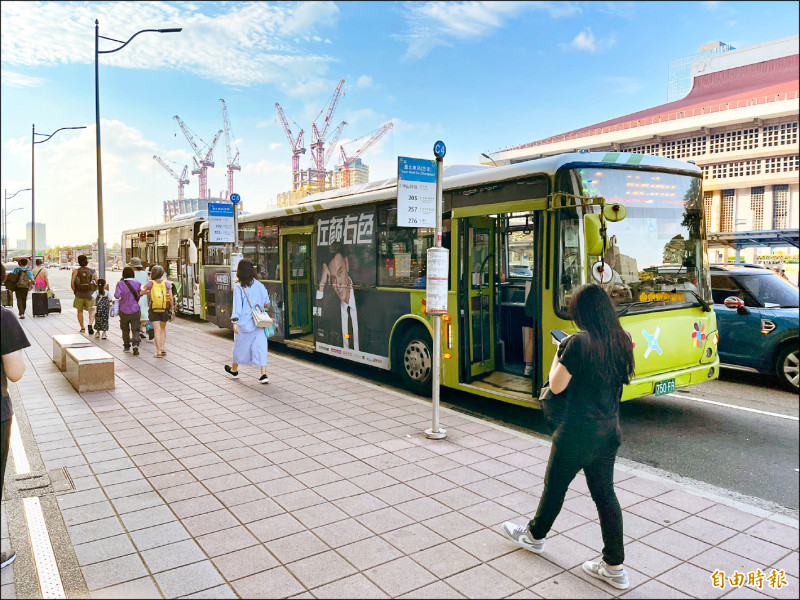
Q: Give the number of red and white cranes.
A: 8